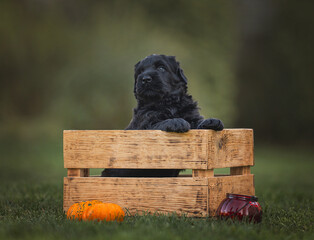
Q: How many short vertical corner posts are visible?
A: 3